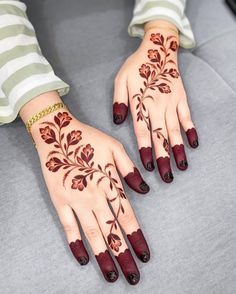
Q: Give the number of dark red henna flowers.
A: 14